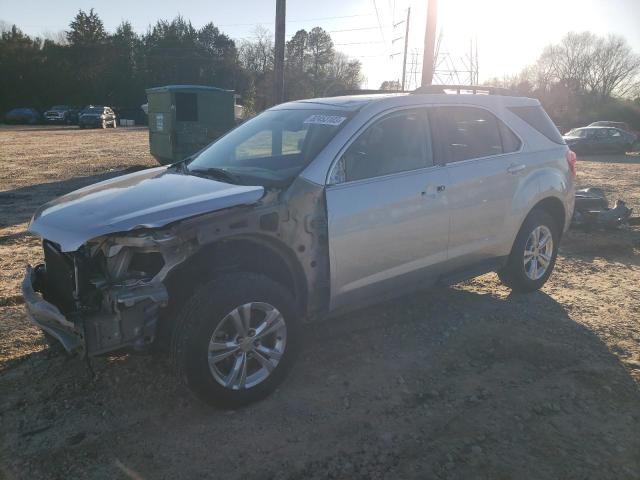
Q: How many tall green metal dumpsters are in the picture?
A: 1